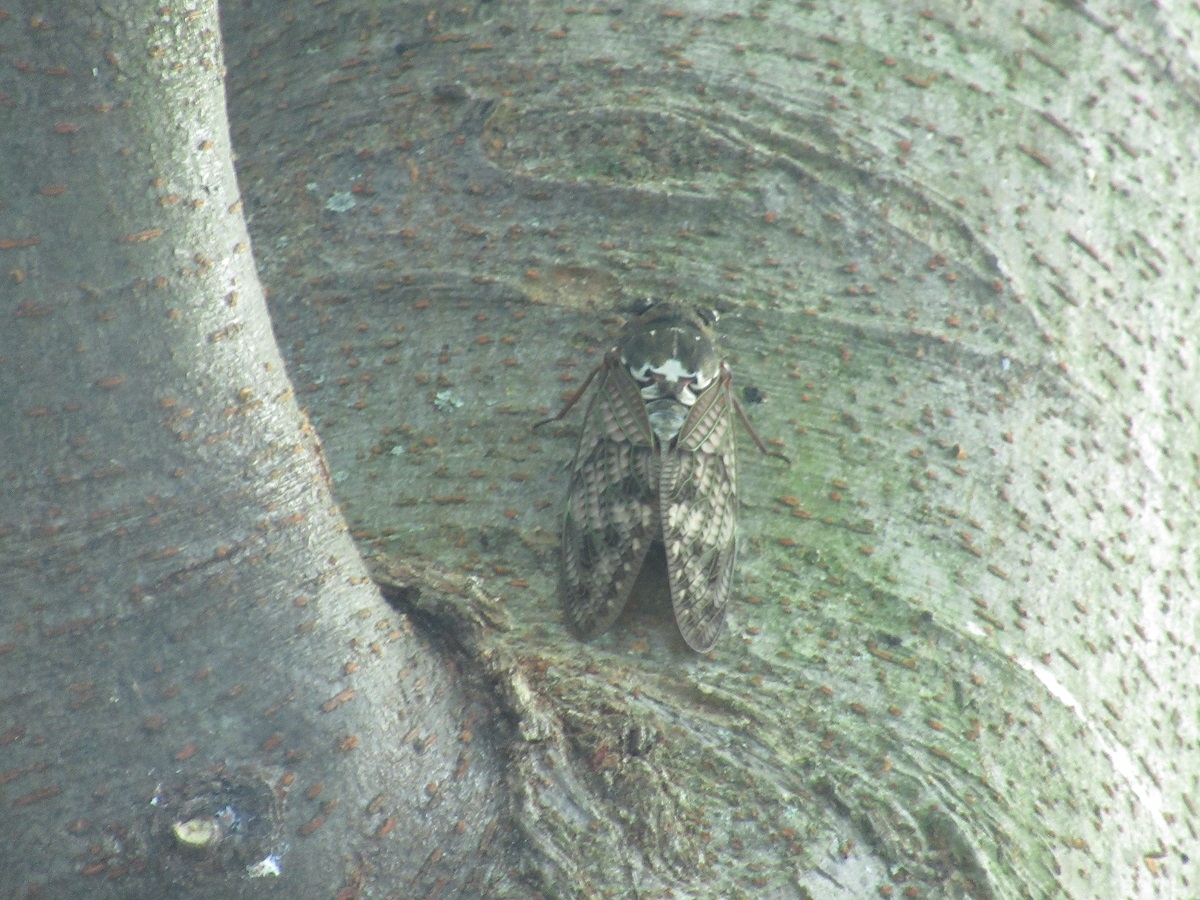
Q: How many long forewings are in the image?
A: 2